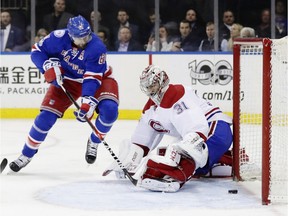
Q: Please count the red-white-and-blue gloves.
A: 2